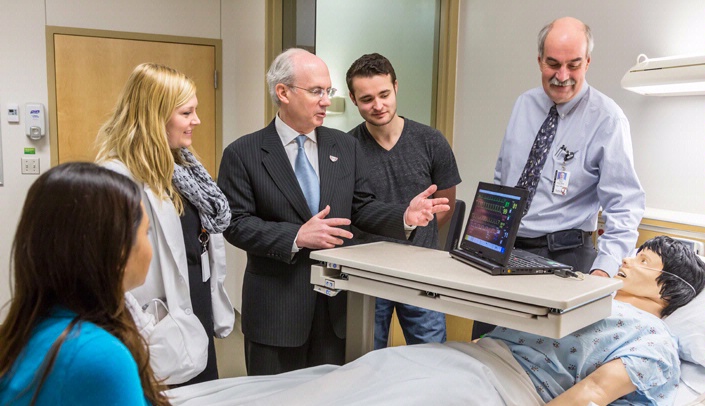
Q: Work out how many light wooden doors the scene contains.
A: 1